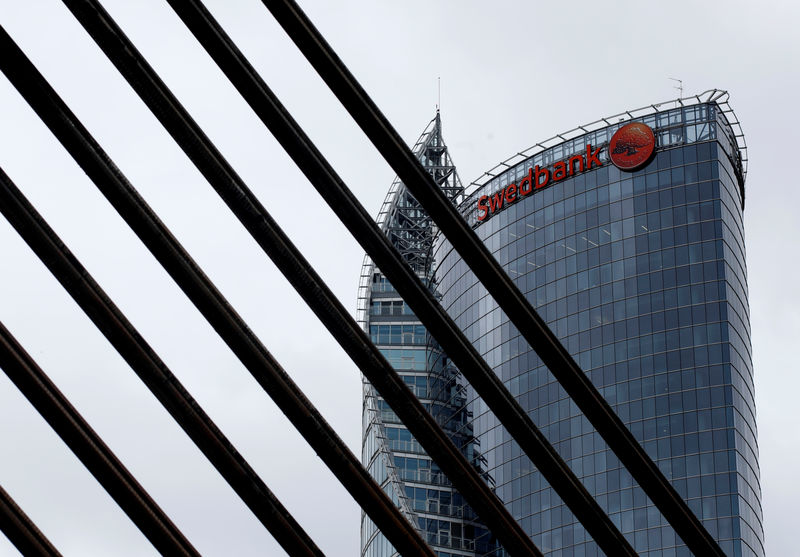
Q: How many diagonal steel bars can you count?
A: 7